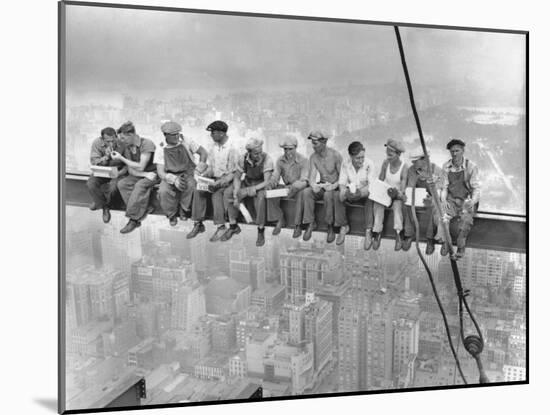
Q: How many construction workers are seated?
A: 11